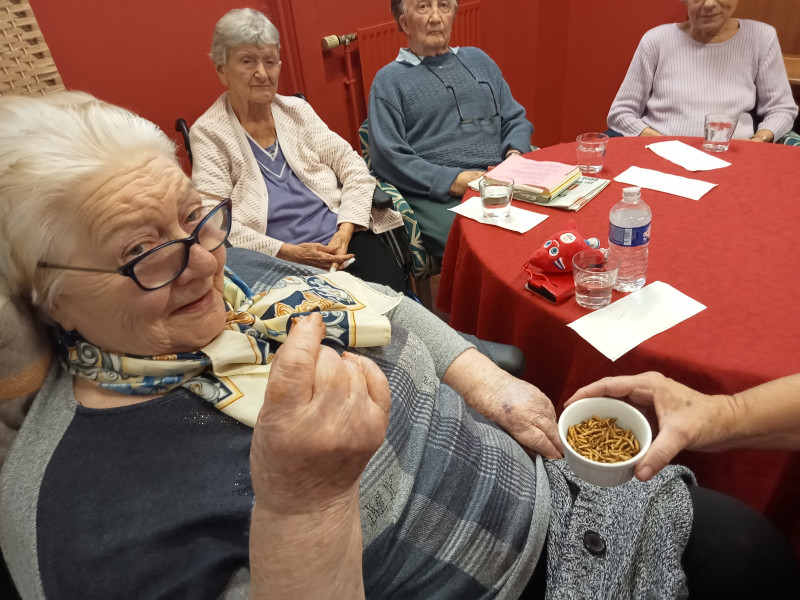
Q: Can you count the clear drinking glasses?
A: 4